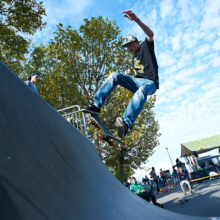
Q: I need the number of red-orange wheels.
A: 4